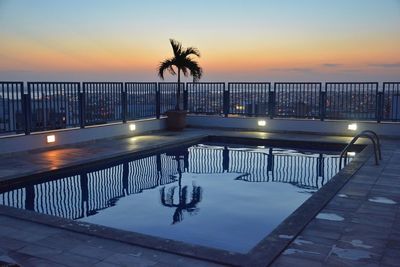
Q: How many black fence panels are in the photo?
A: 10